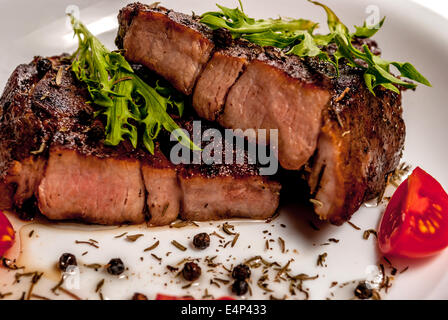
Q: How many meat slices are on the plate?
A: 2